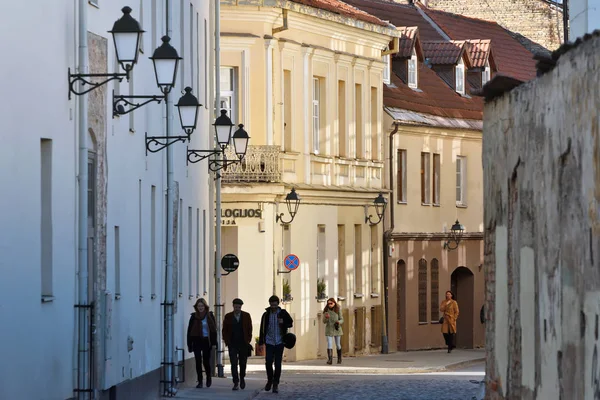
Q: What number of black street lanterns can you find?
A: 8